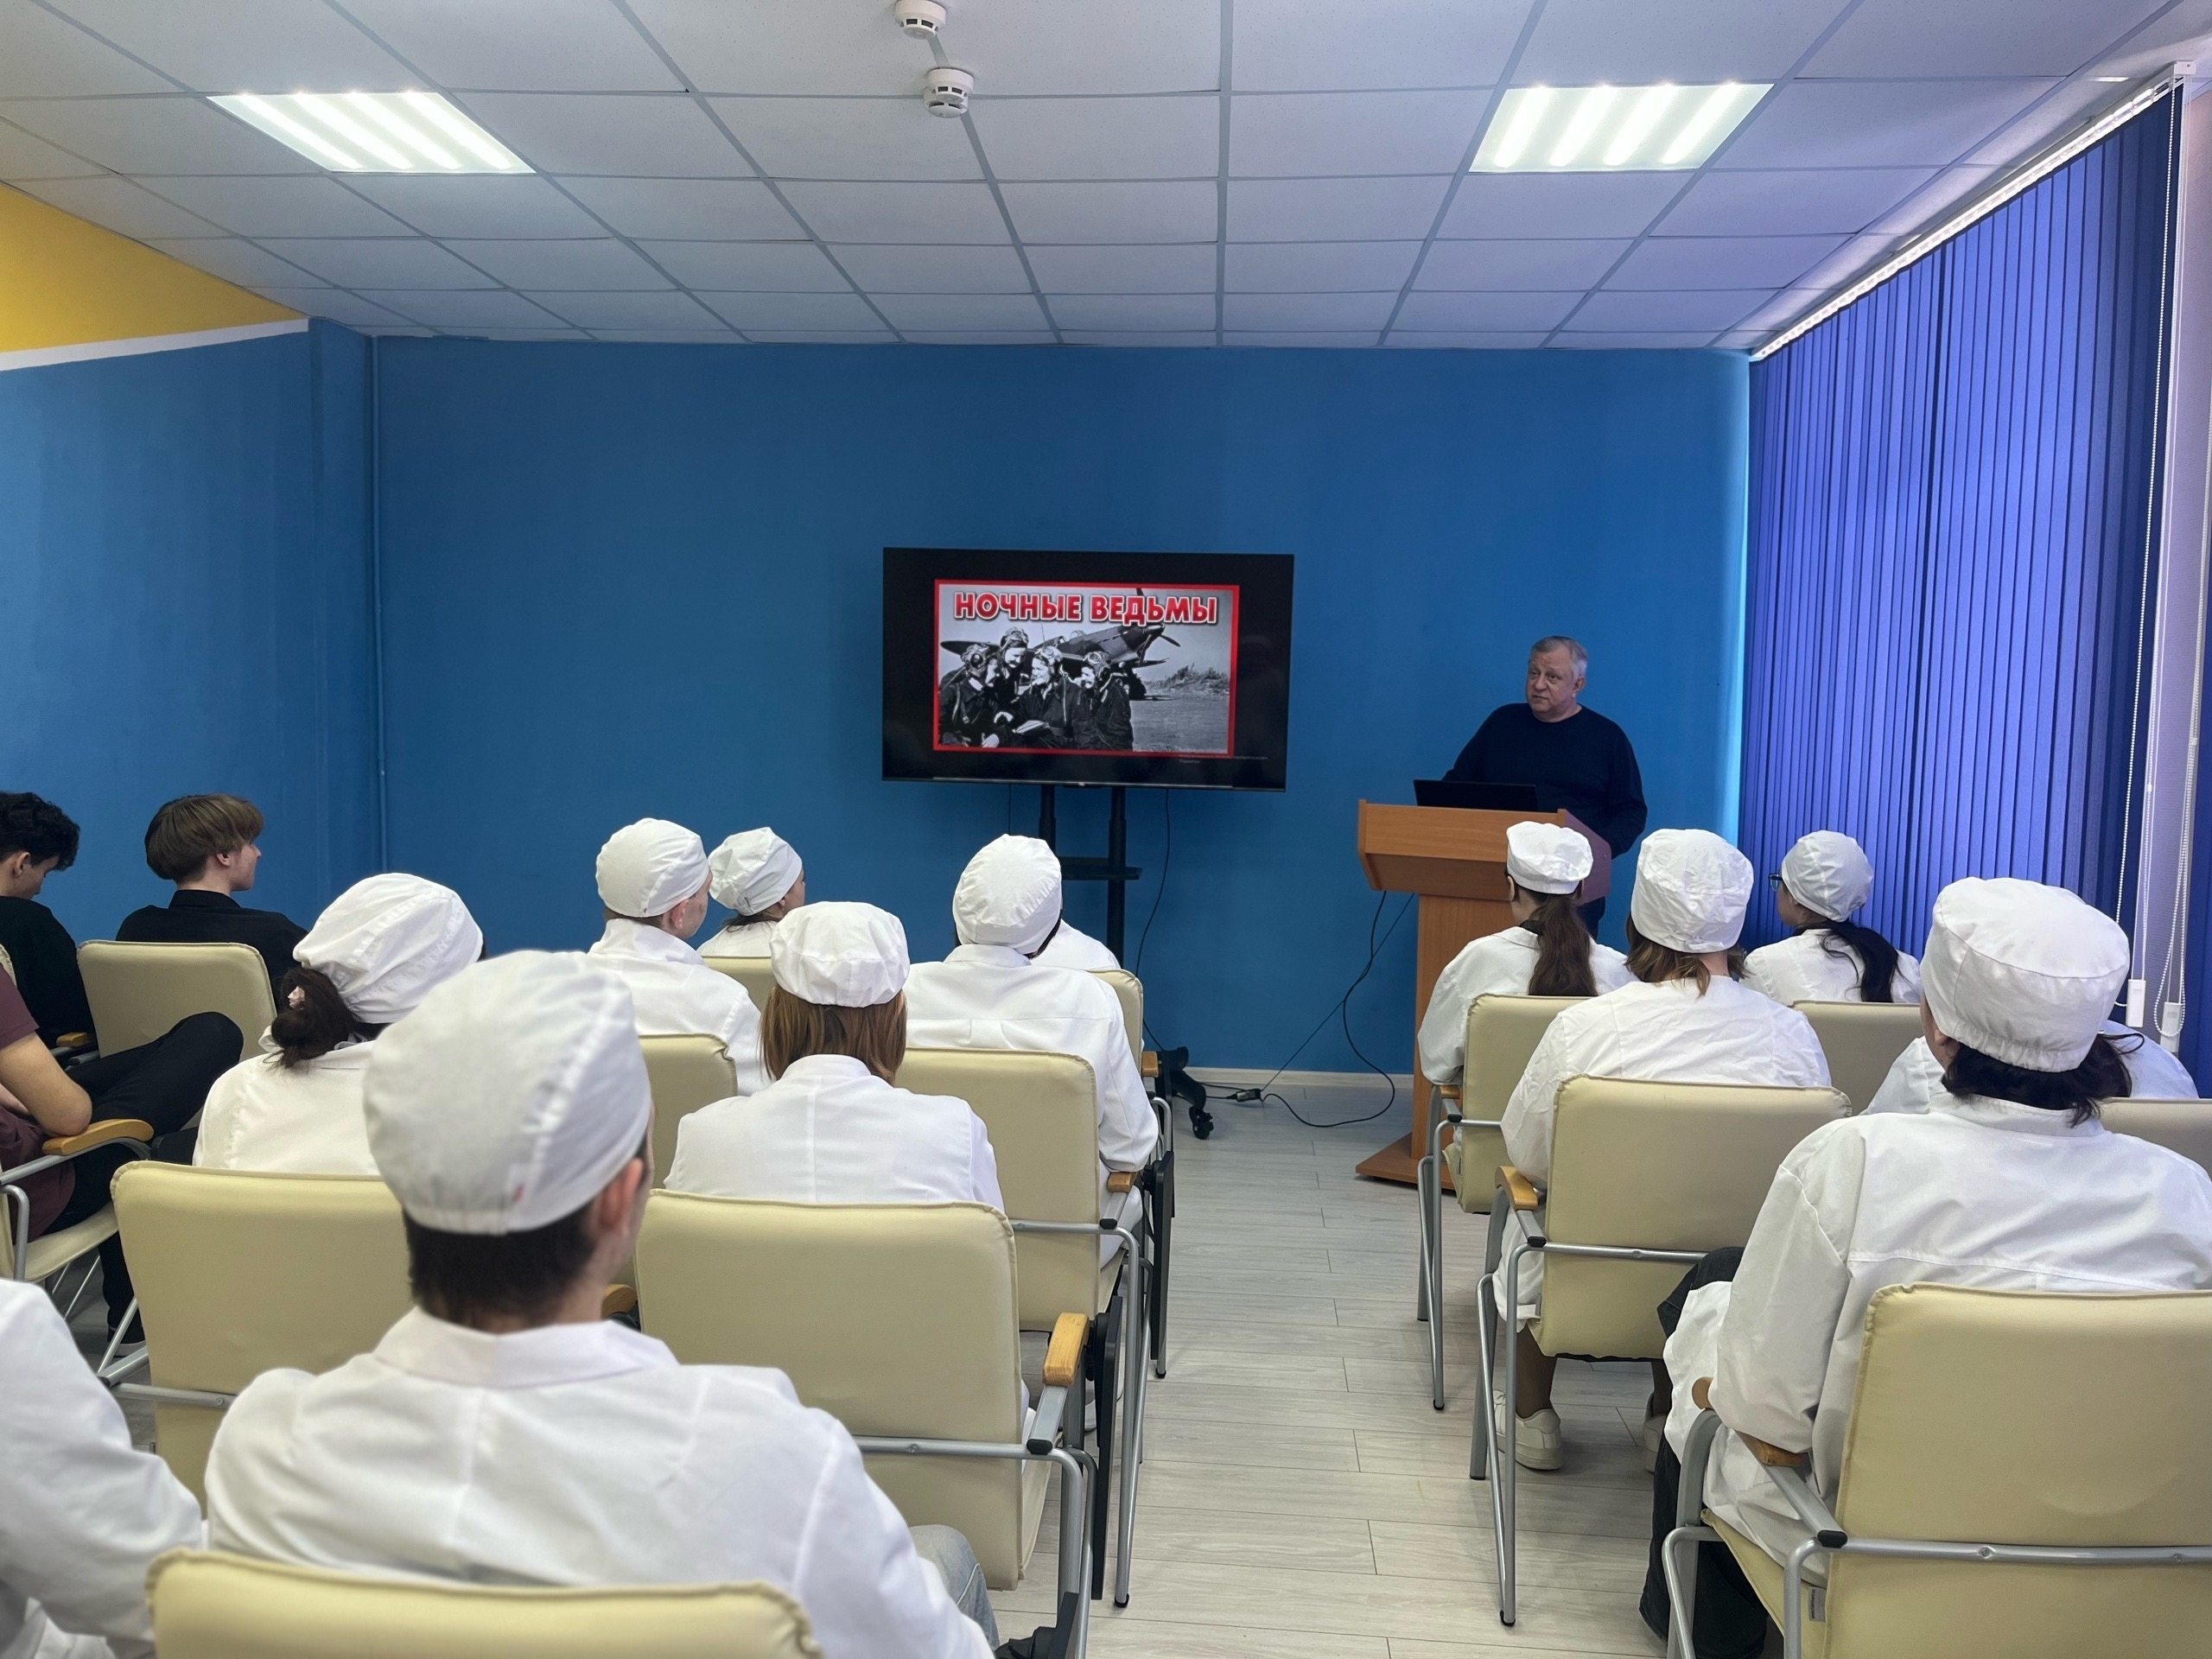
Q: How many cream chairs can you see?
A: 15